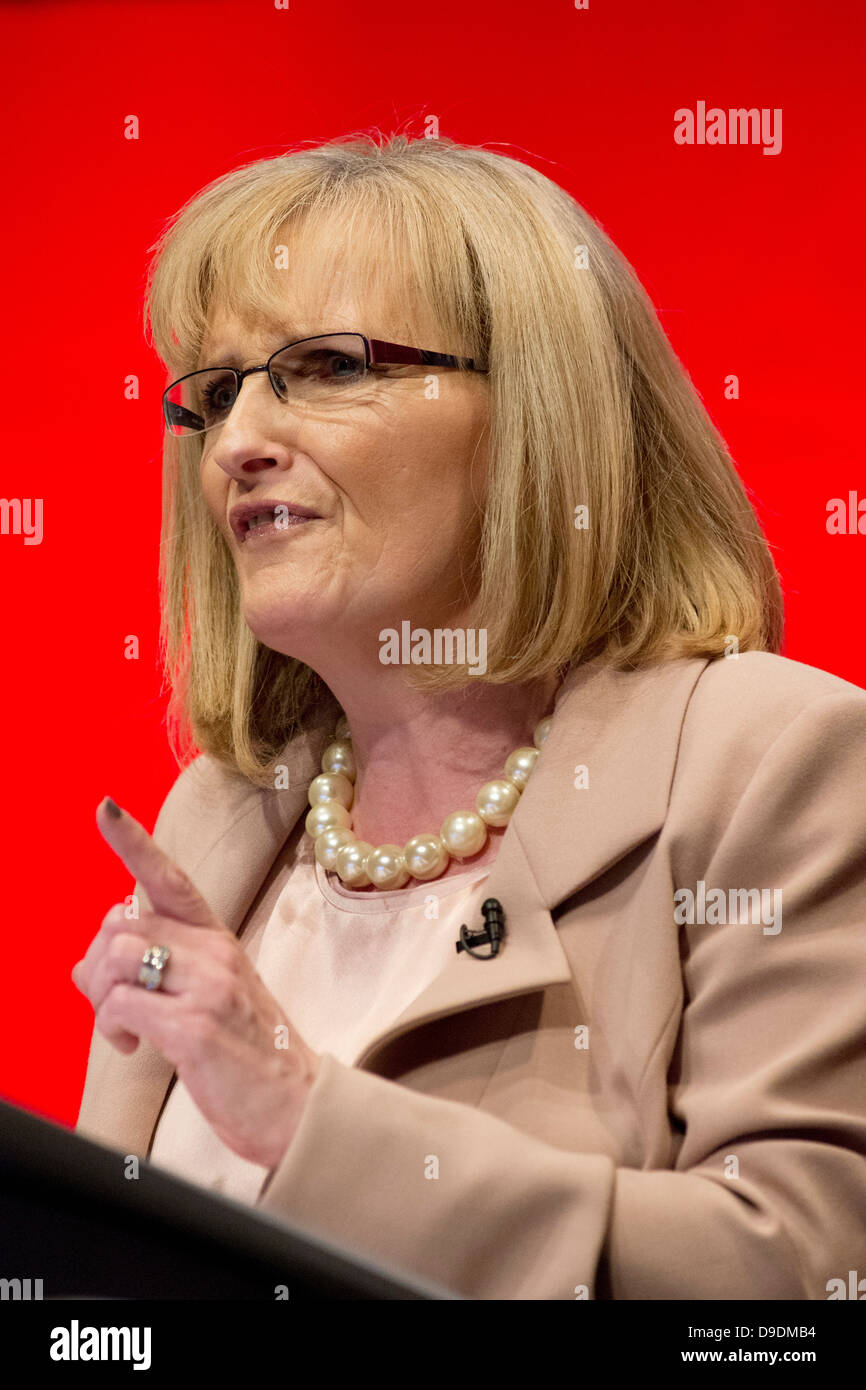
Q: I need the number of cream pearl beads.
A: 12